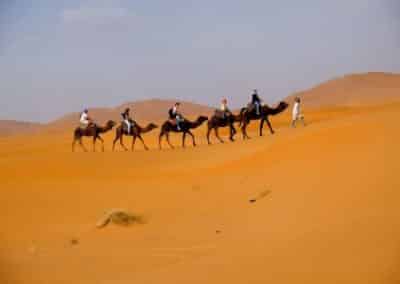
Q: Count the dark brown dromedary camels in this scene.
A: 5